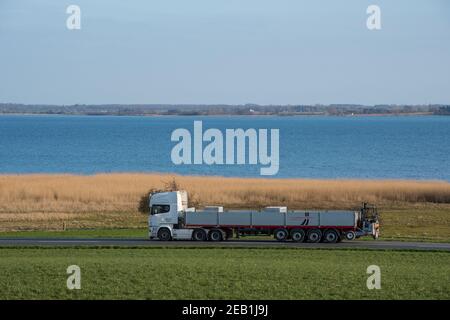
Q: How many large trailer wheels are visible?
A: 4